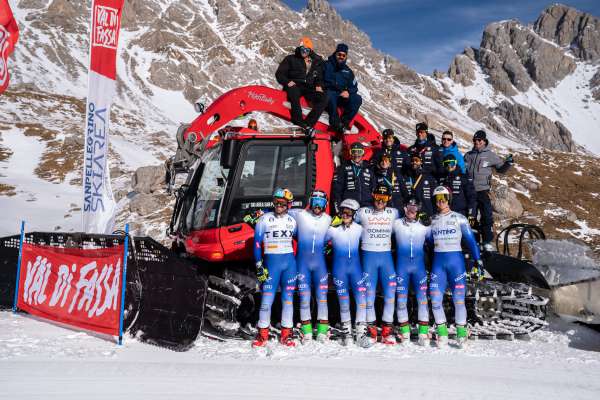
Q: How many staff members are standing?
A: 8